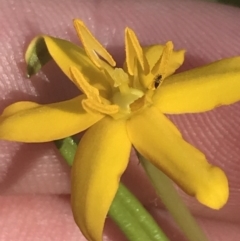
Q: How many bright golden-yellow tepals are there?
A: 6